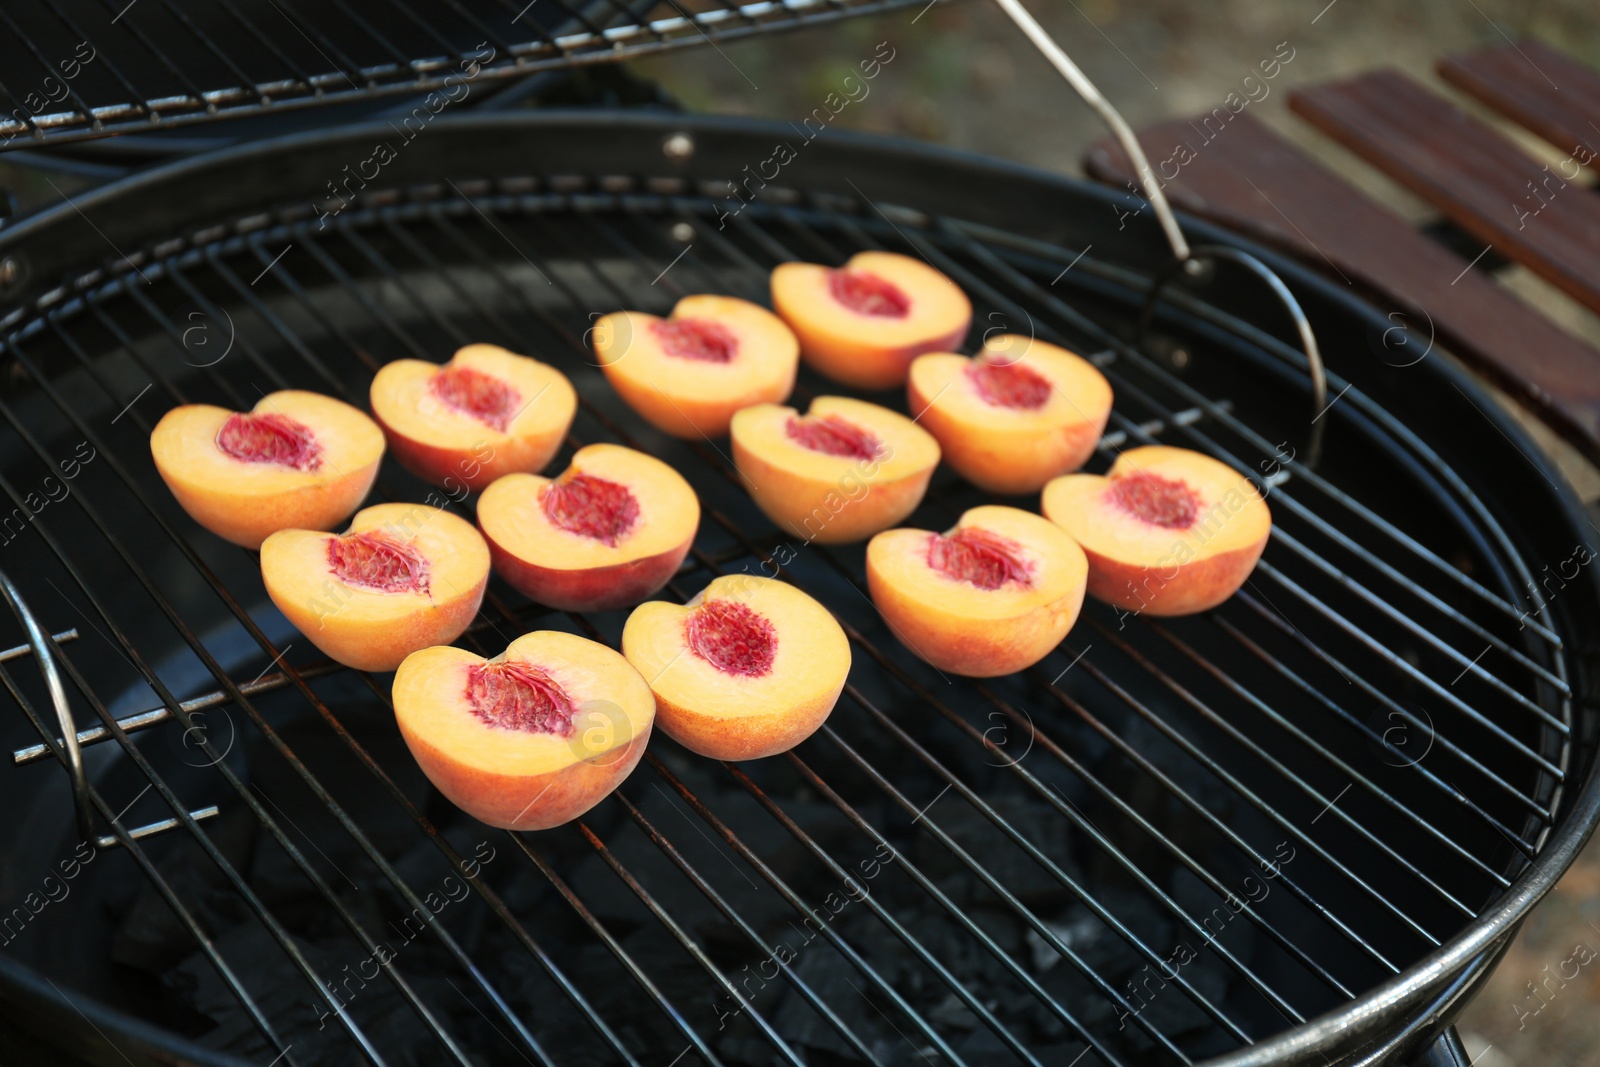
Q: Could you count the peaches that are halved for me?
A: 12